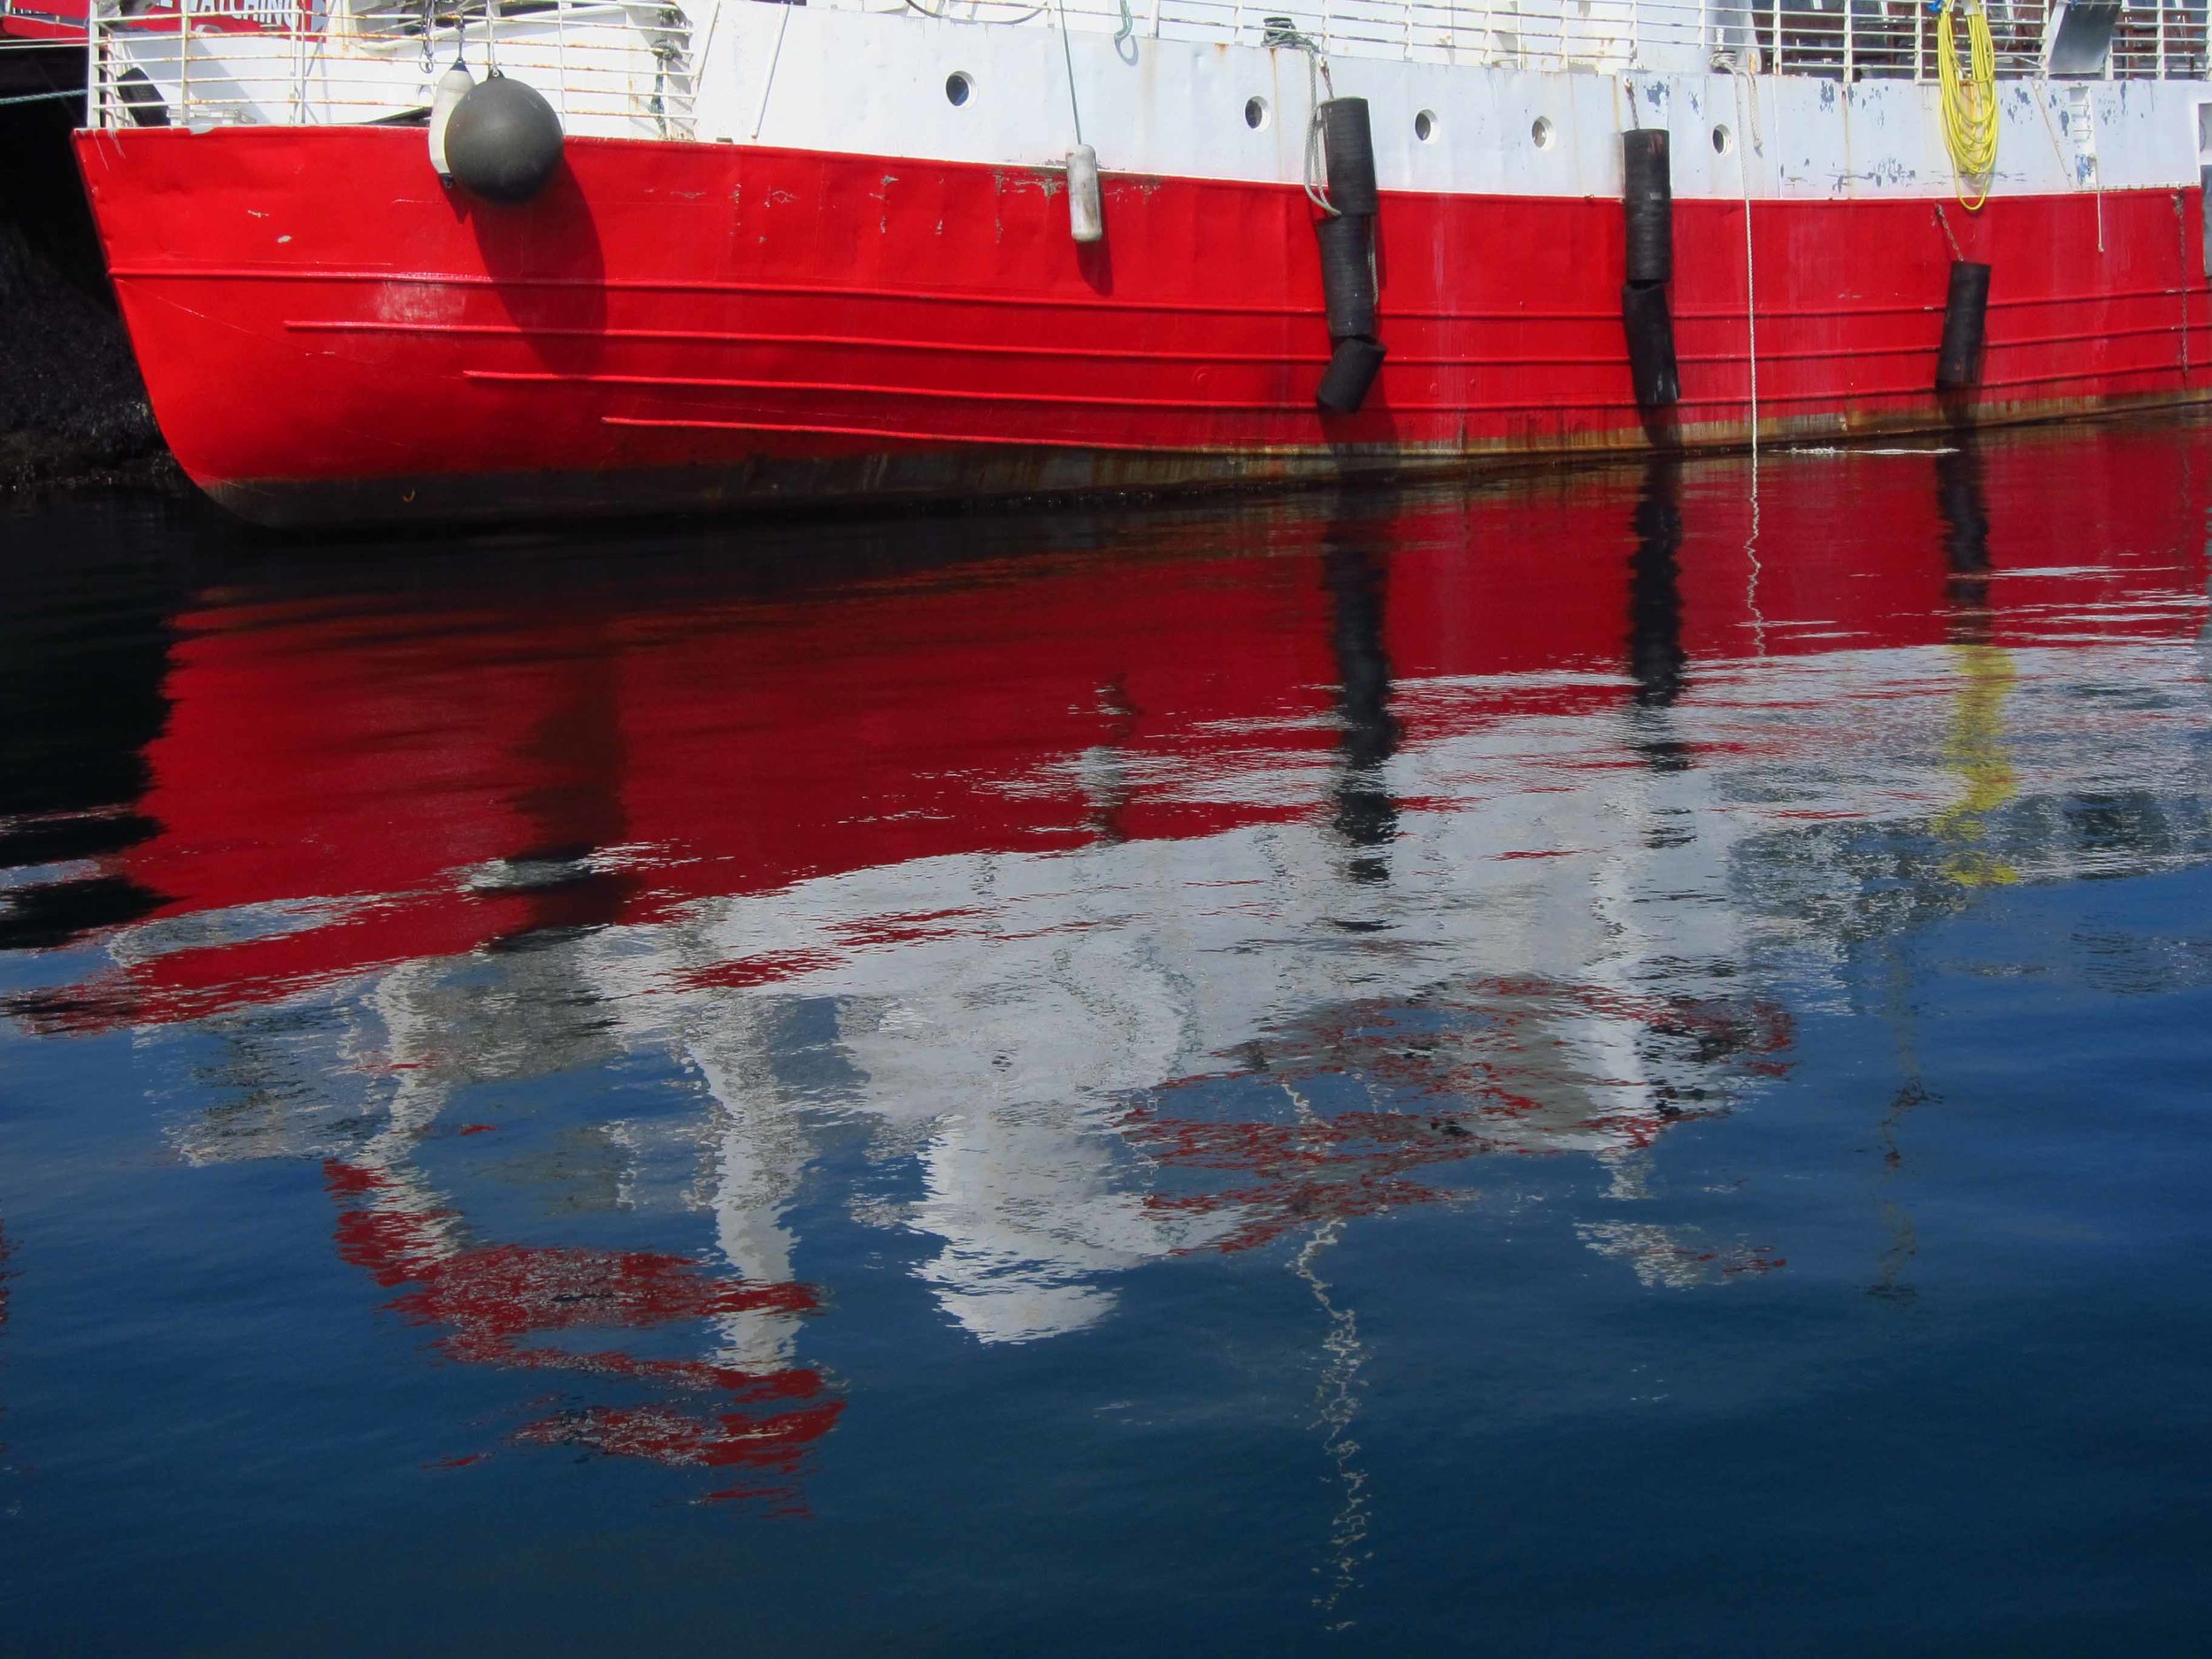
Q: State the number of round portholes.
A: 5